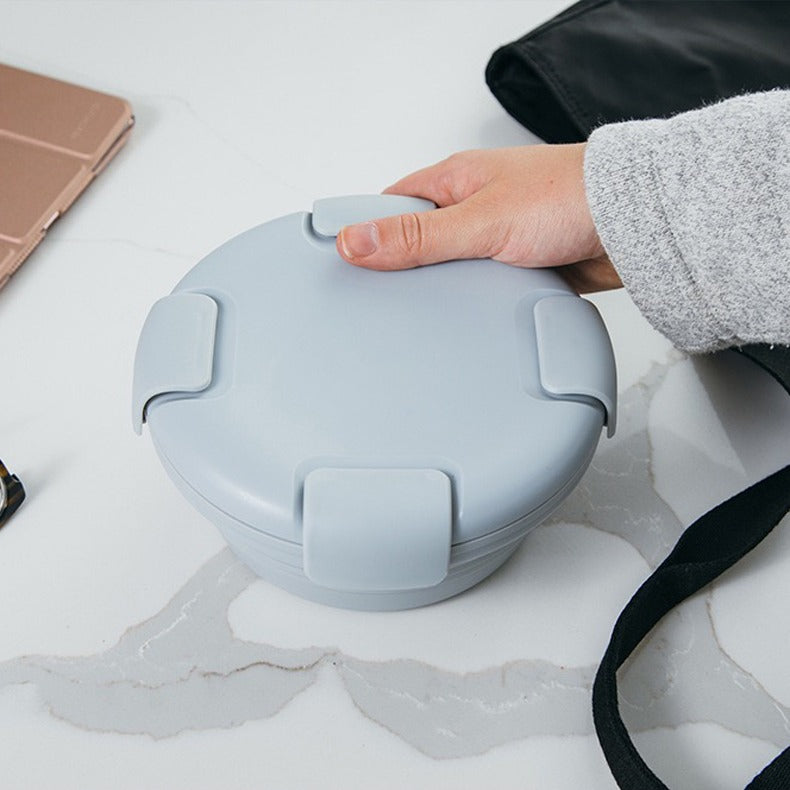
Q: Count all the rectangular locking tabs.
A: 4